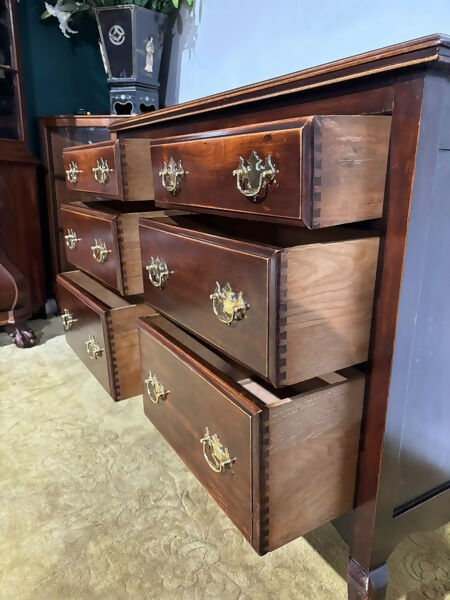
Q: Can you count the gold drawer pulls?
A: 12